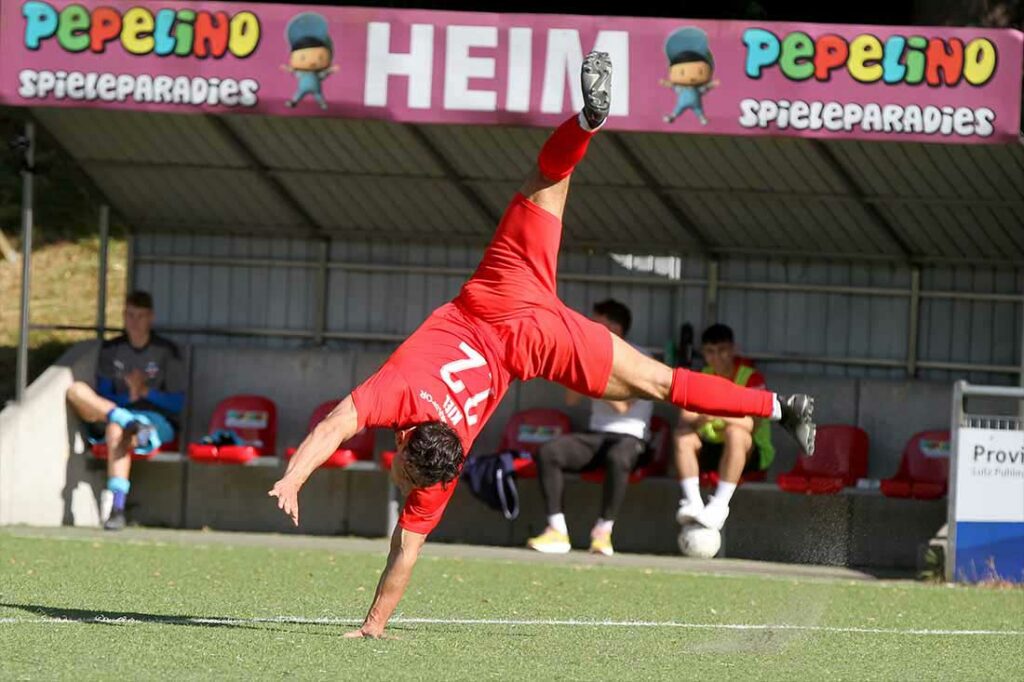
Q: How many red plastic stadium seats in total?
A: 9